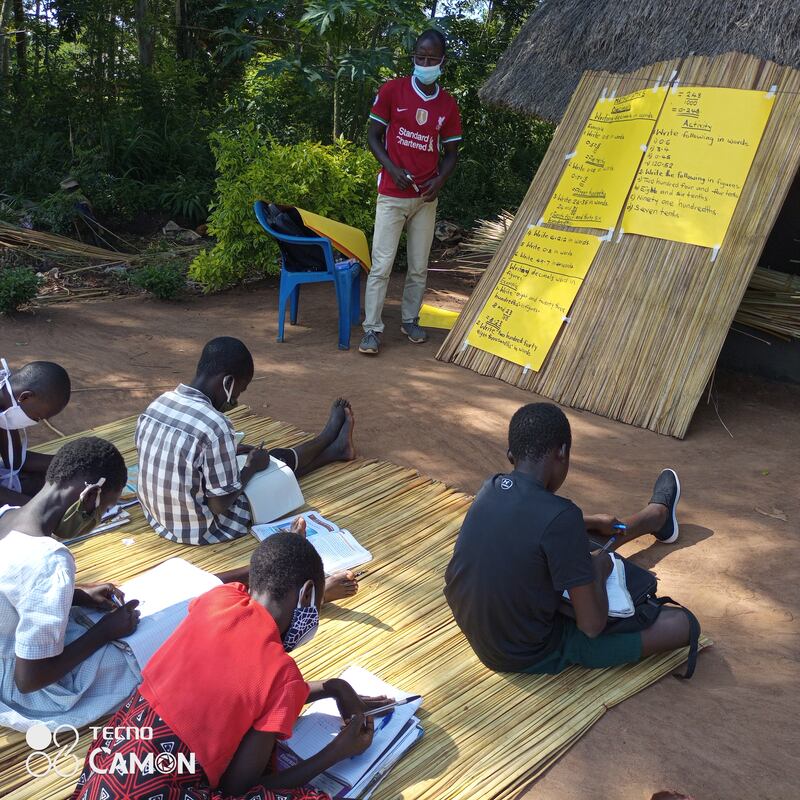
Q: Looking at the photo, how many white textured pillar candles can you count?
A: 0